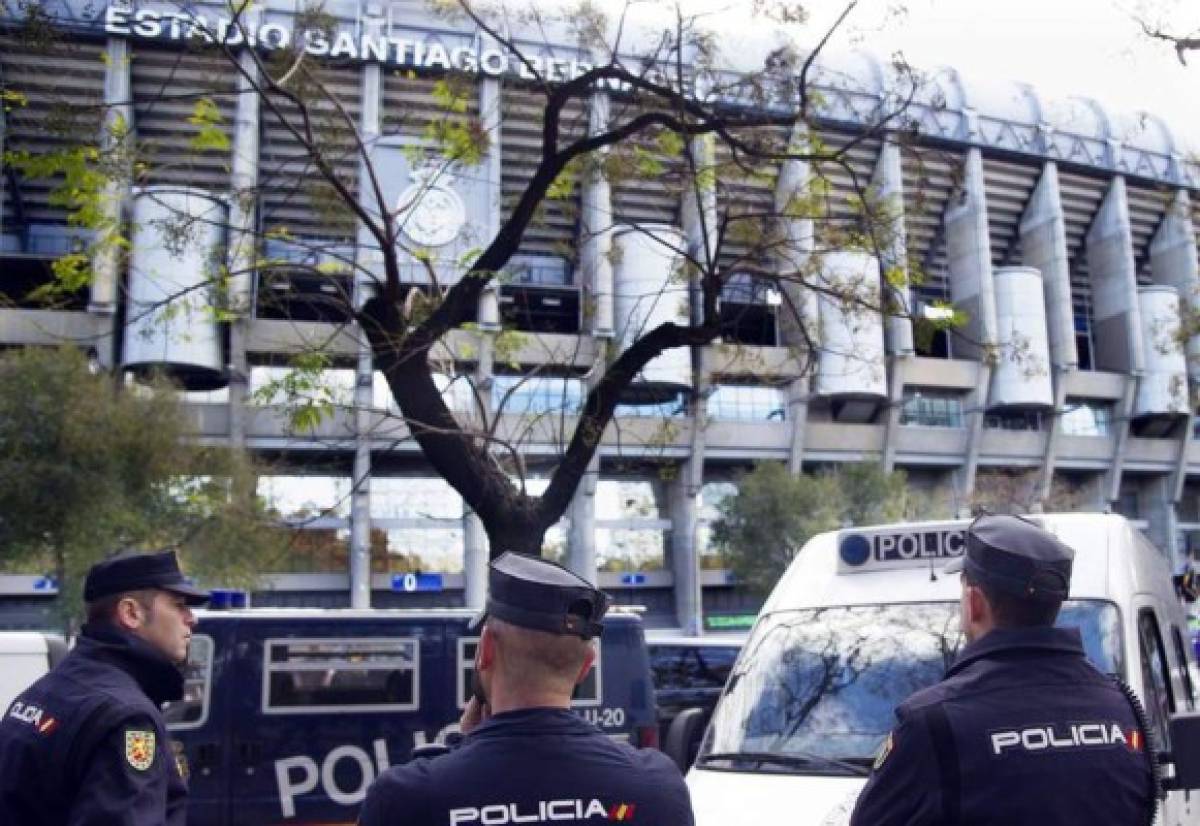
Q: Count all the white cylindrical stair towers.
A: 5